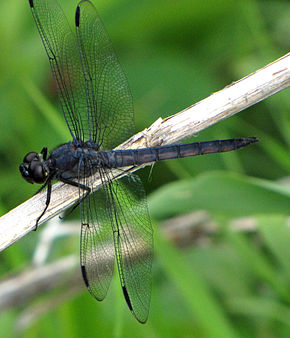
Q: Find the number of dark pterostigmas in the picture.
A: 4